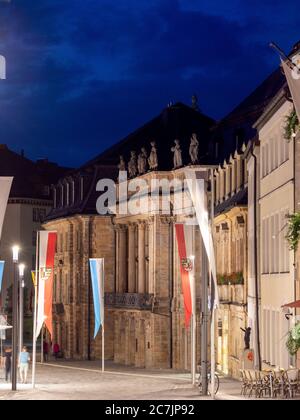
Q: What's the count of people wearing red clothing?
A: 2